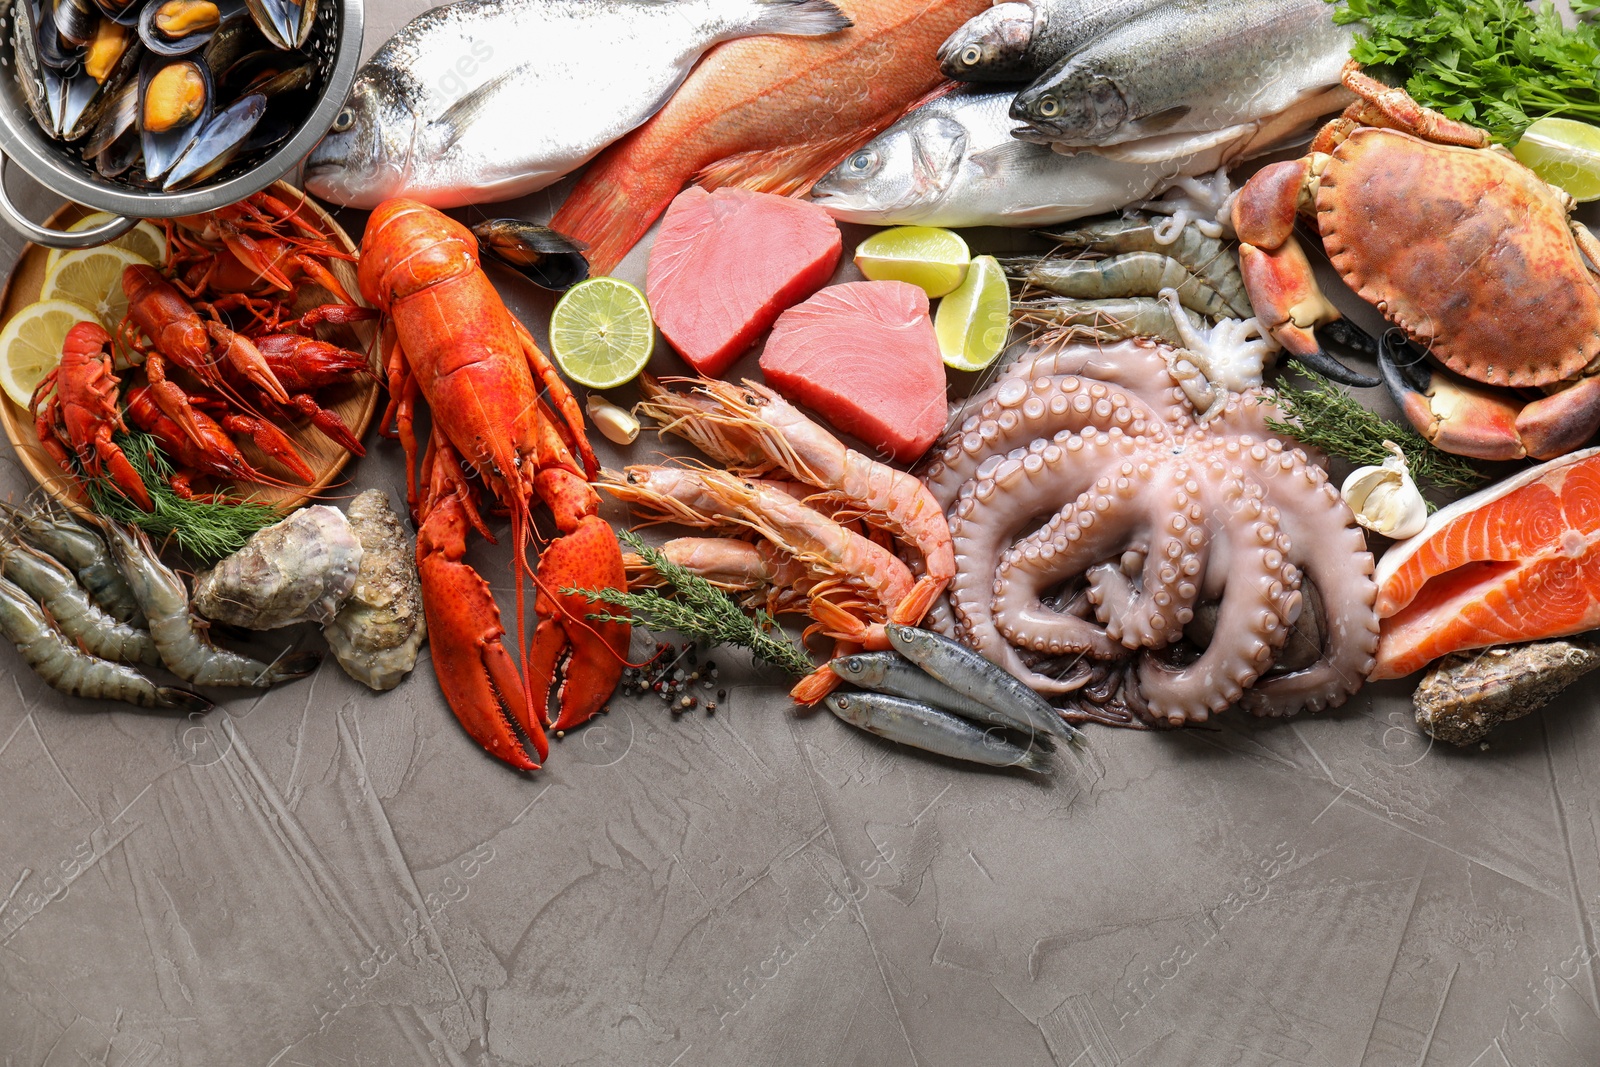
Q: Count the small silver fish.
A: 3